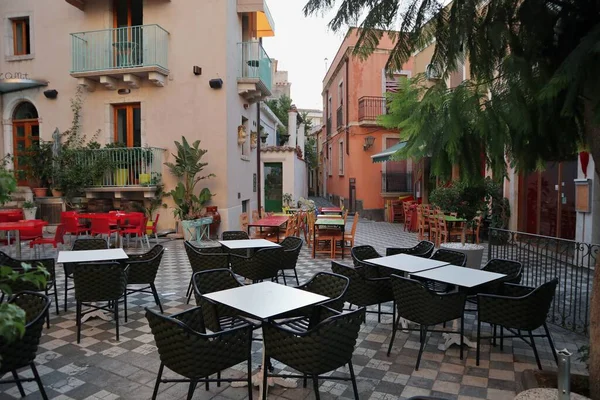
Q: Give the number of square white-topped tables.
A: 5